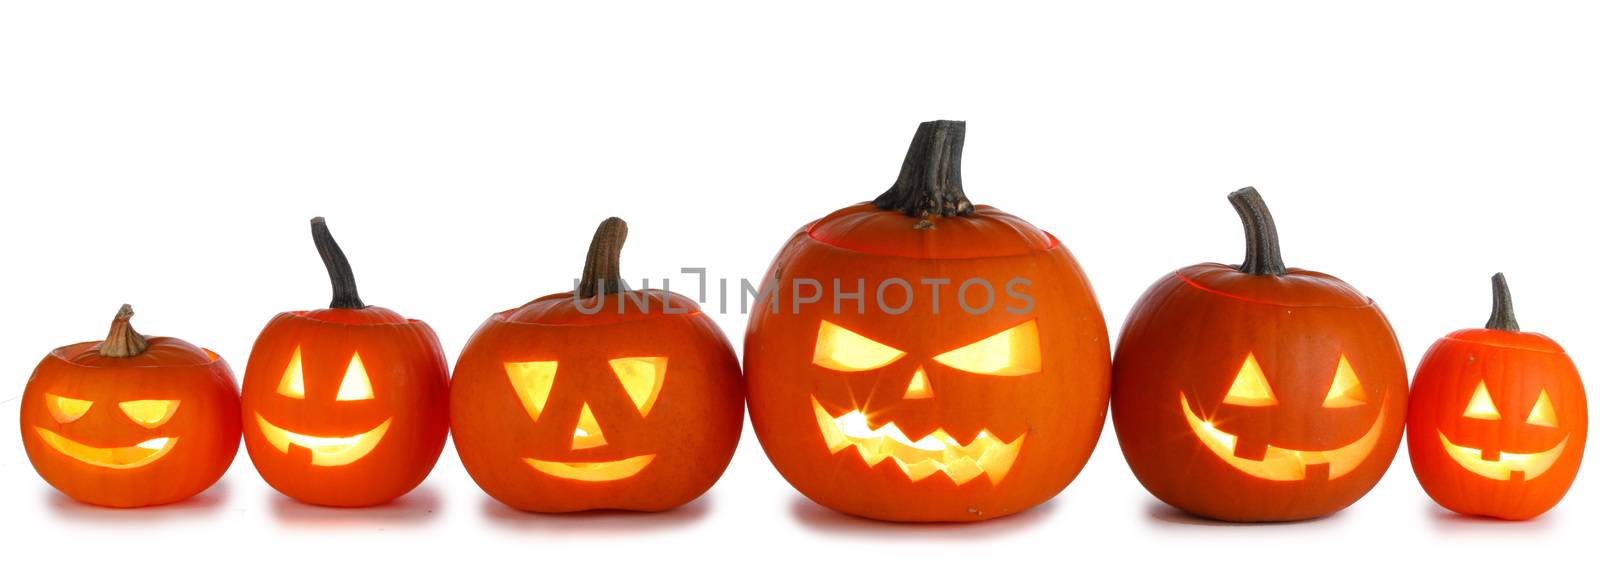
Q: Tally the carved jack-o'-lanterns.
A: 6